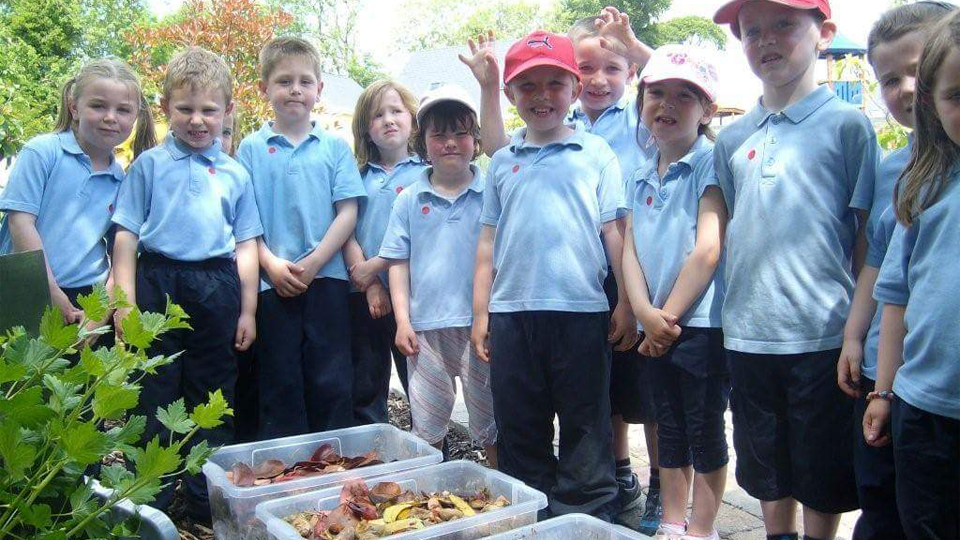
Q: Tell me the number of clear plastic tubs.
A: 3